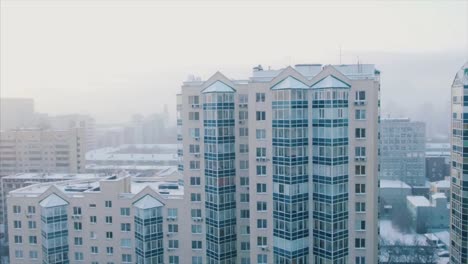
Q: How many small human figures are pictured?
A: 0